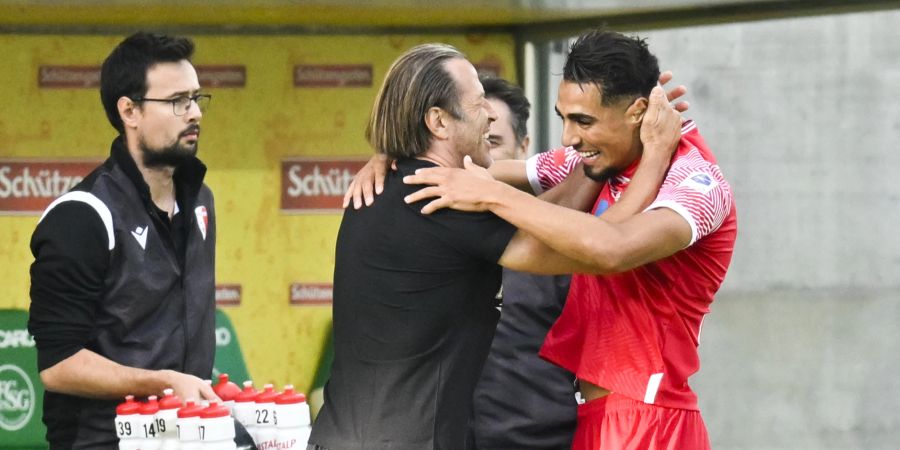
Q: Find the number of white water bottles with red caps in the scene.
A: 9